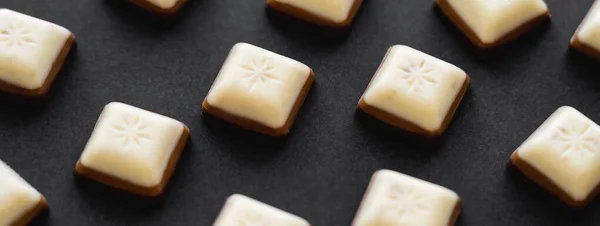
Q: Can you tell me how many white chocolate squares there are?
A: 12